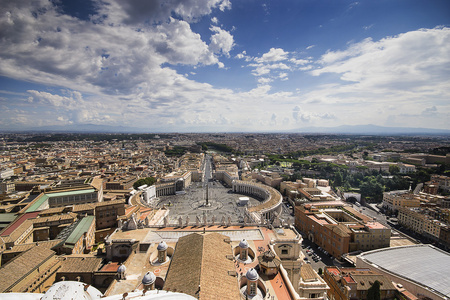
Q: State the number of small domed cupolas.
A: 5